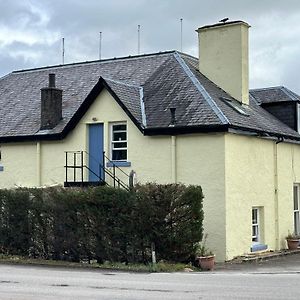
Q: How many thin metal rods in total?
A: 4